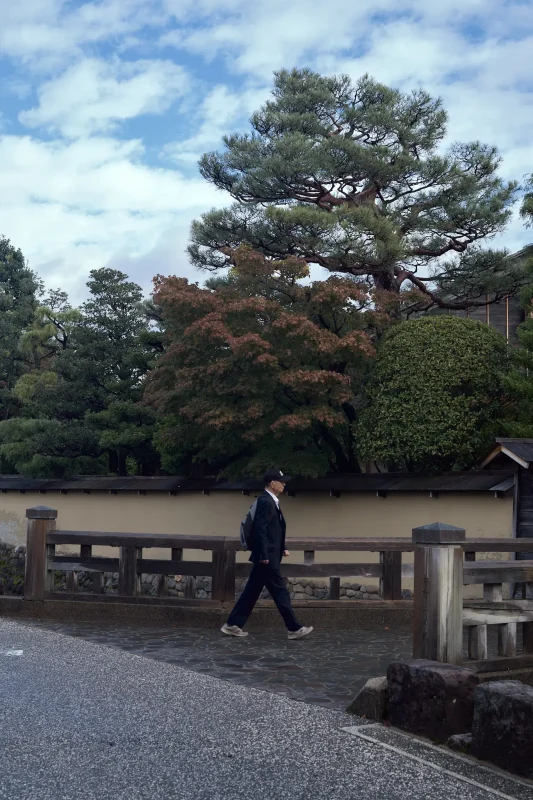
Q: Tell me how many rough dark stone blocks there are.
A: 2